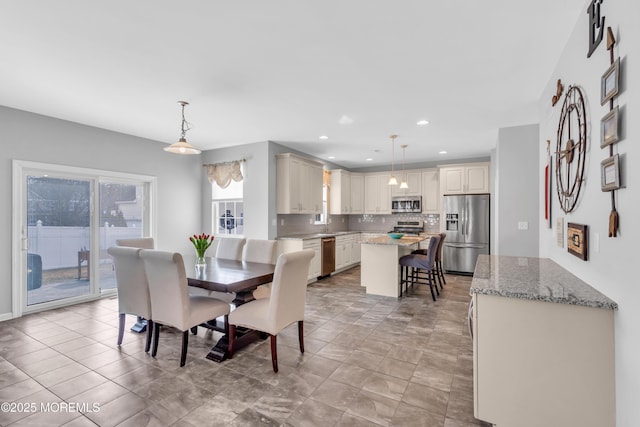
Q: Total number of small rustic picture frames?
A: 3